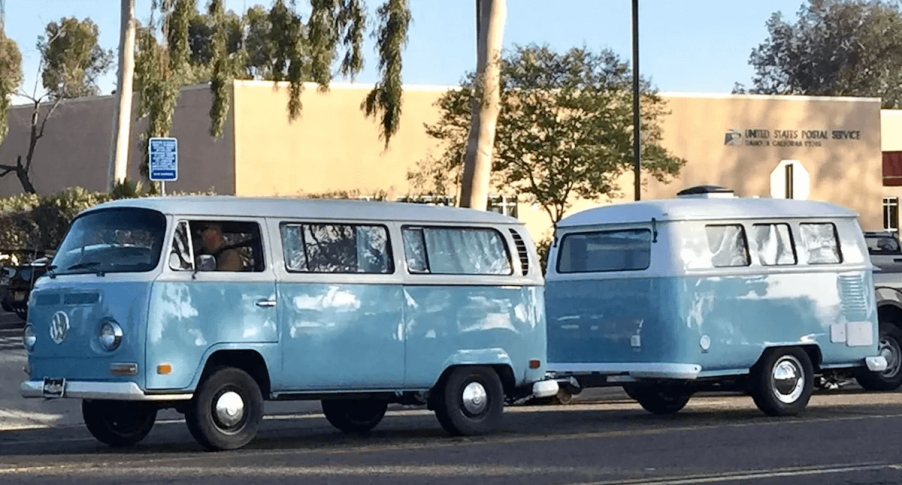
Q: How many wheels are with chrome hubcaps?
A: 3